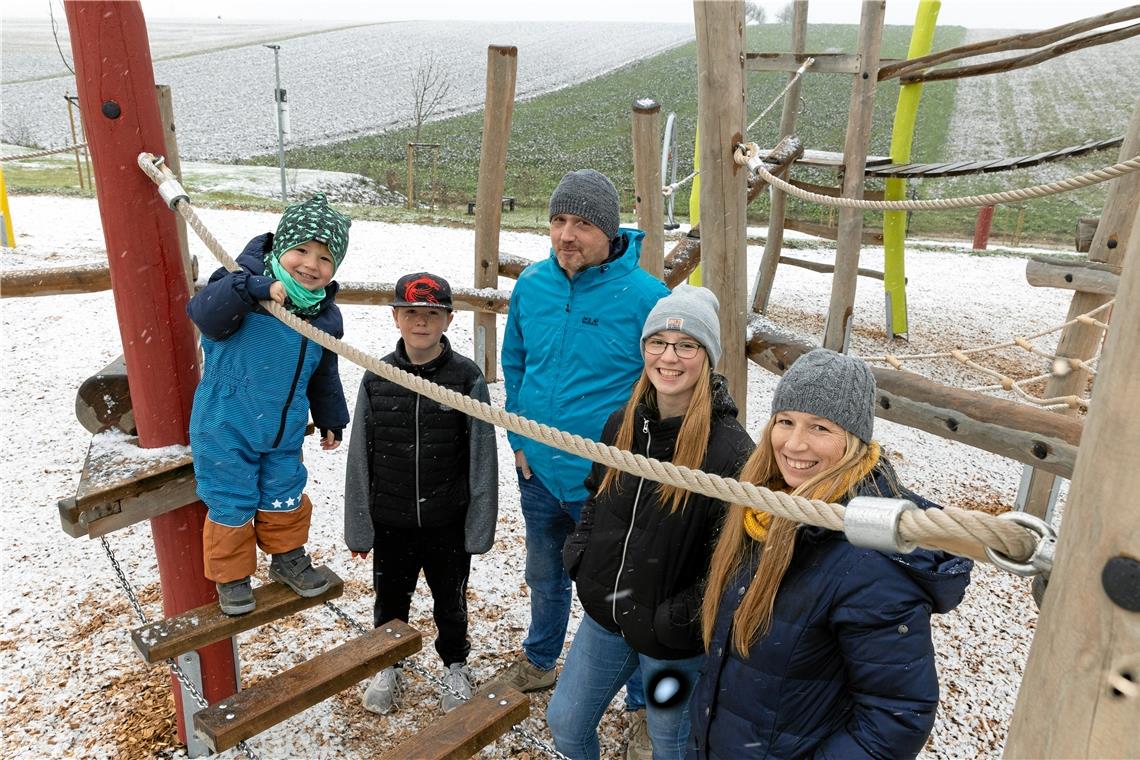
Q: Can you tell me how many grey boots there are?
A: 2